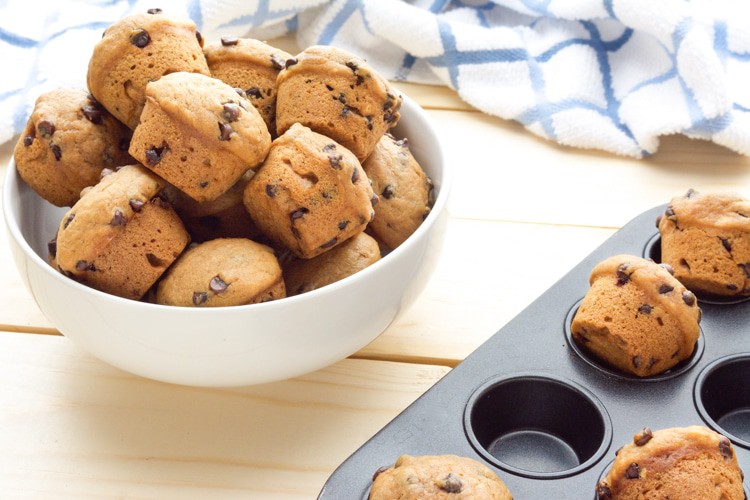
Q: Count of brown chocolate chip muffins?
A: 15